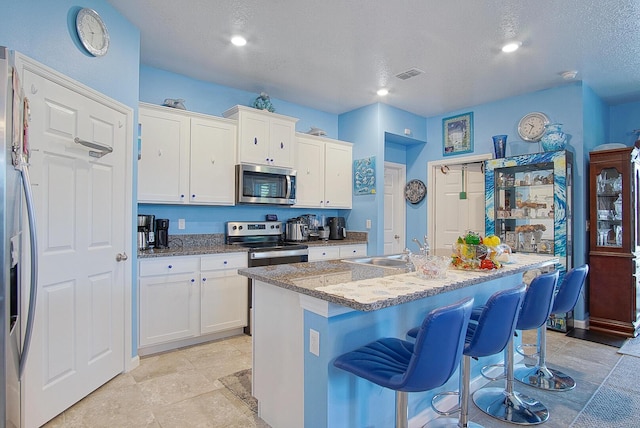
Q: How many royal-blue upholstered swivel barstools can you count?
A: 4